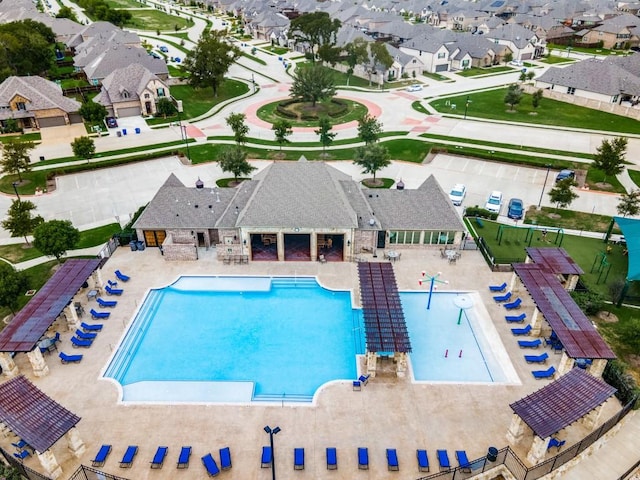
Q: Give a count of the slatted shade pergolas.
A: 6